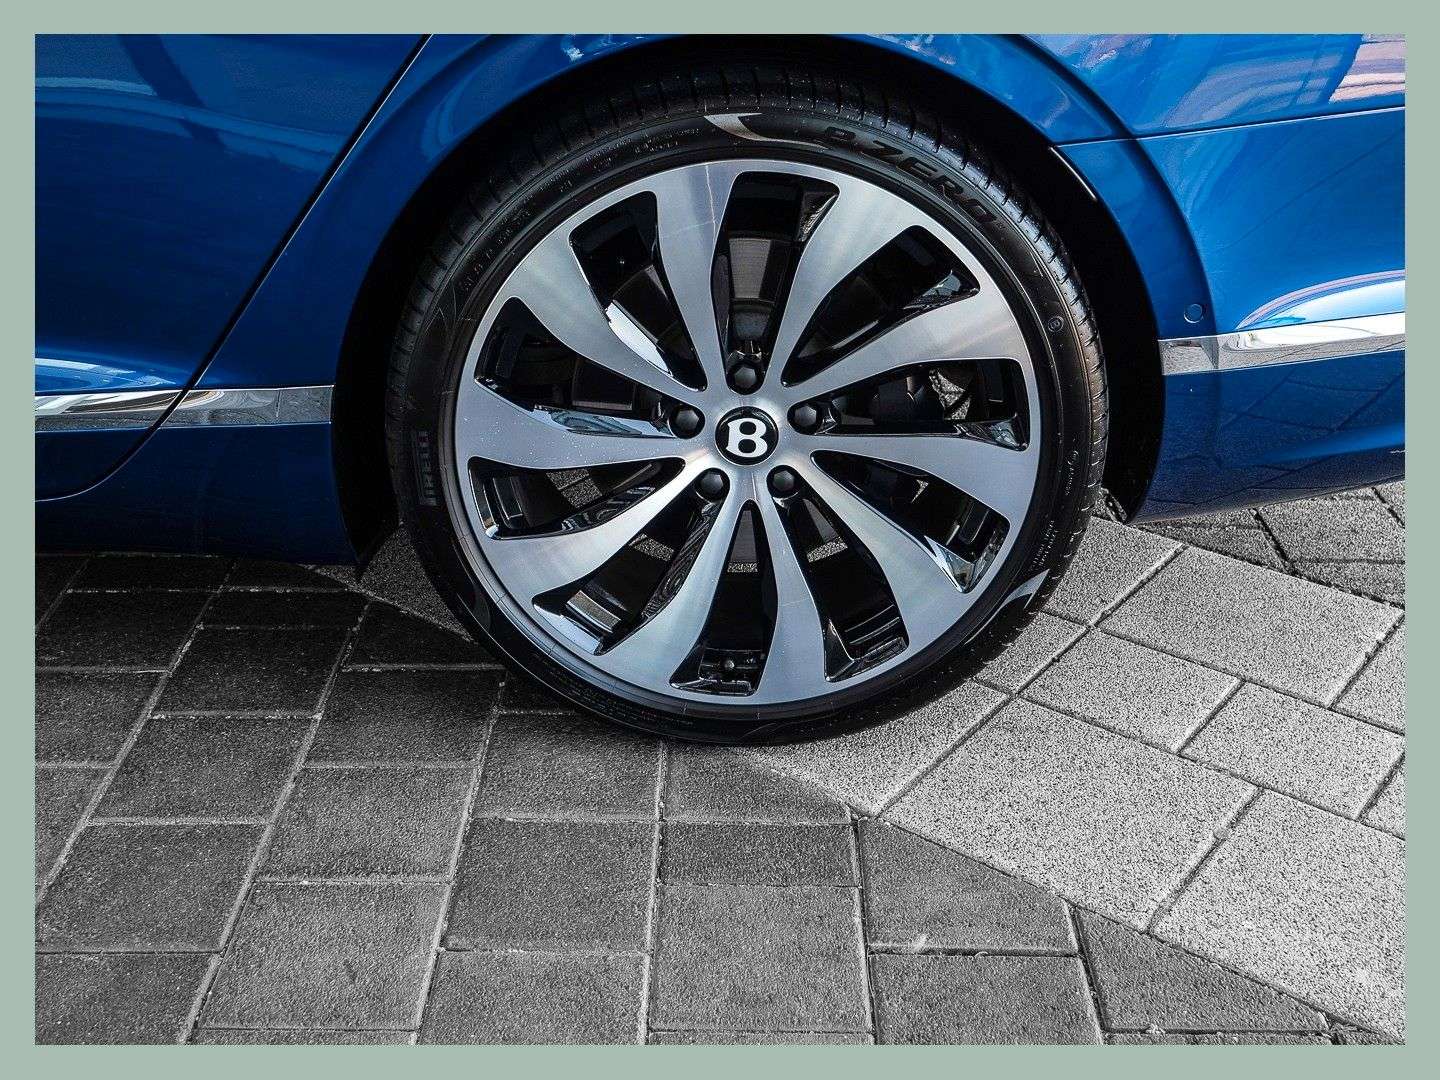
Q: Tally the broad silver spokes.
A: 10